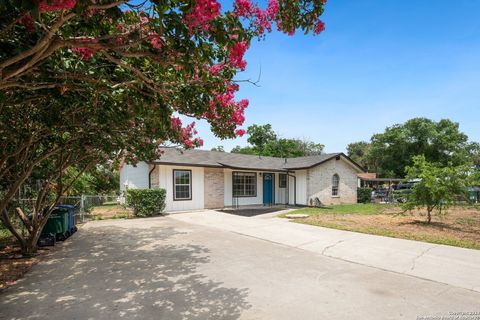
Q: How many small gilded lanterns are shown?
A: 0